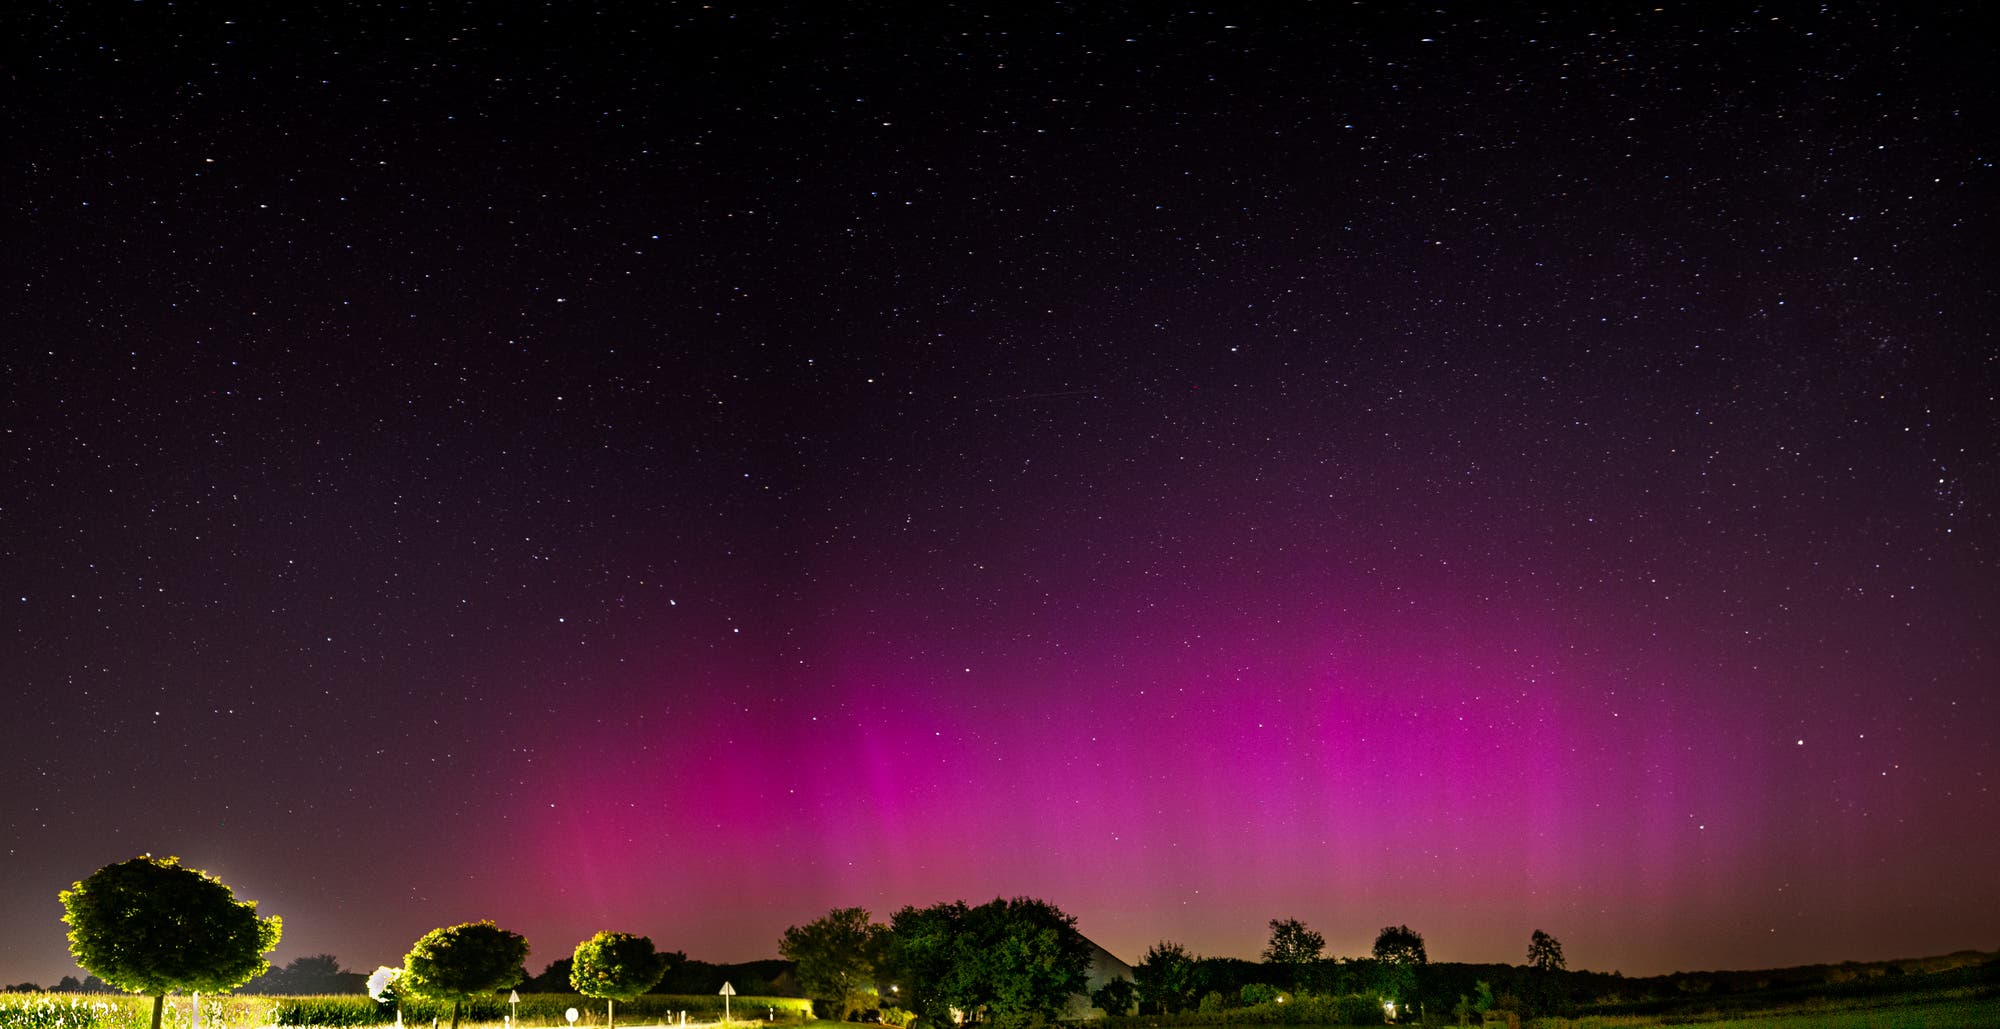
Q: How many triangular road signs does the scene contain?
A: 2